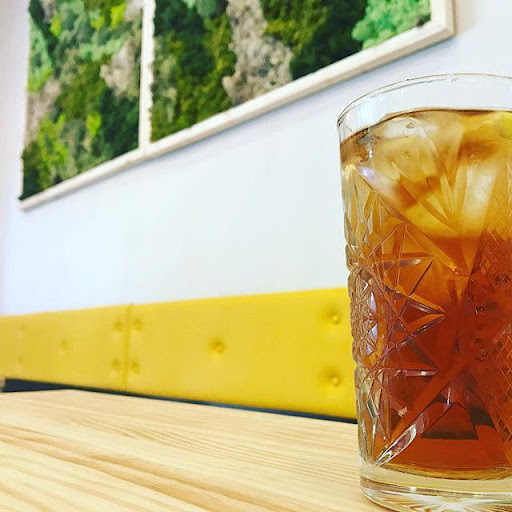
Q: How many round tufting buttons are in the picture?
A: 10